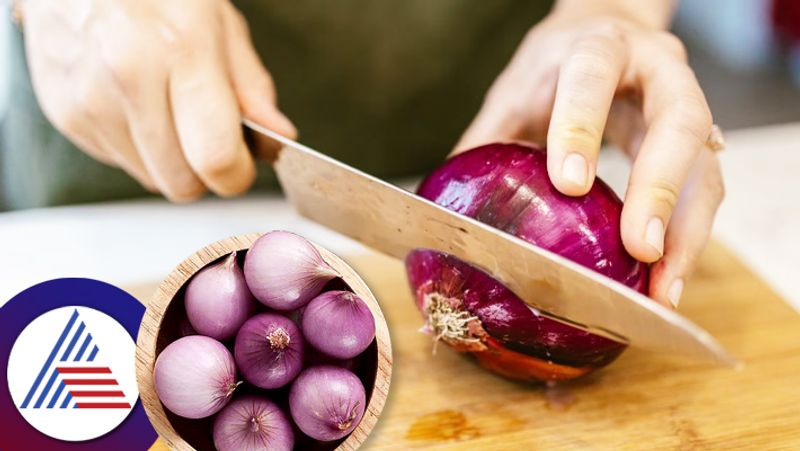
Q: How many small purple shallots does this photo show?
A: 7